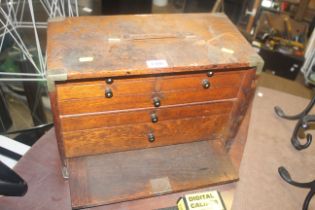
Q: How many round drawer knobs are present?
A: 7